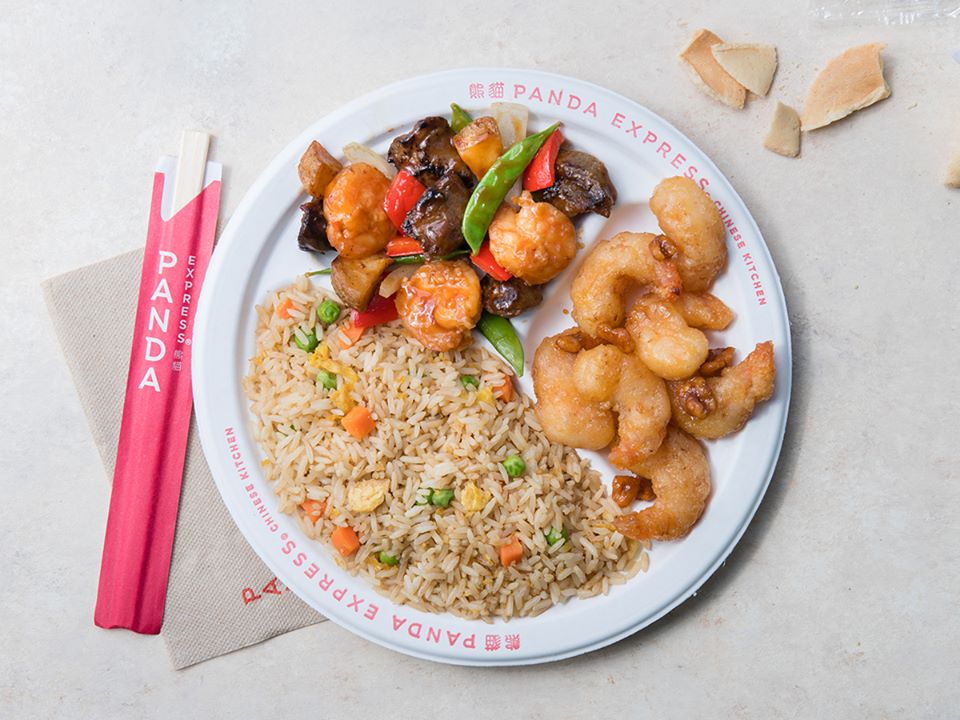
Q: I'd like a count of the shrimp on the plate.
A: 10